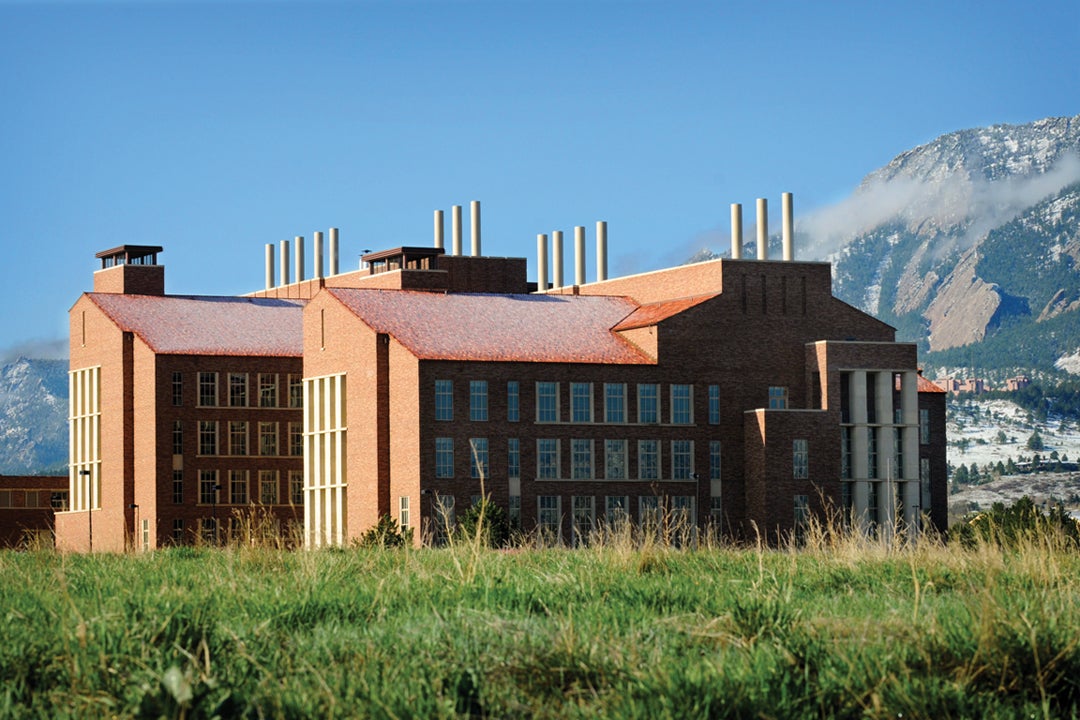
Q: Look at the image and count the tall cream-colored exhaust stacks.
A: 15